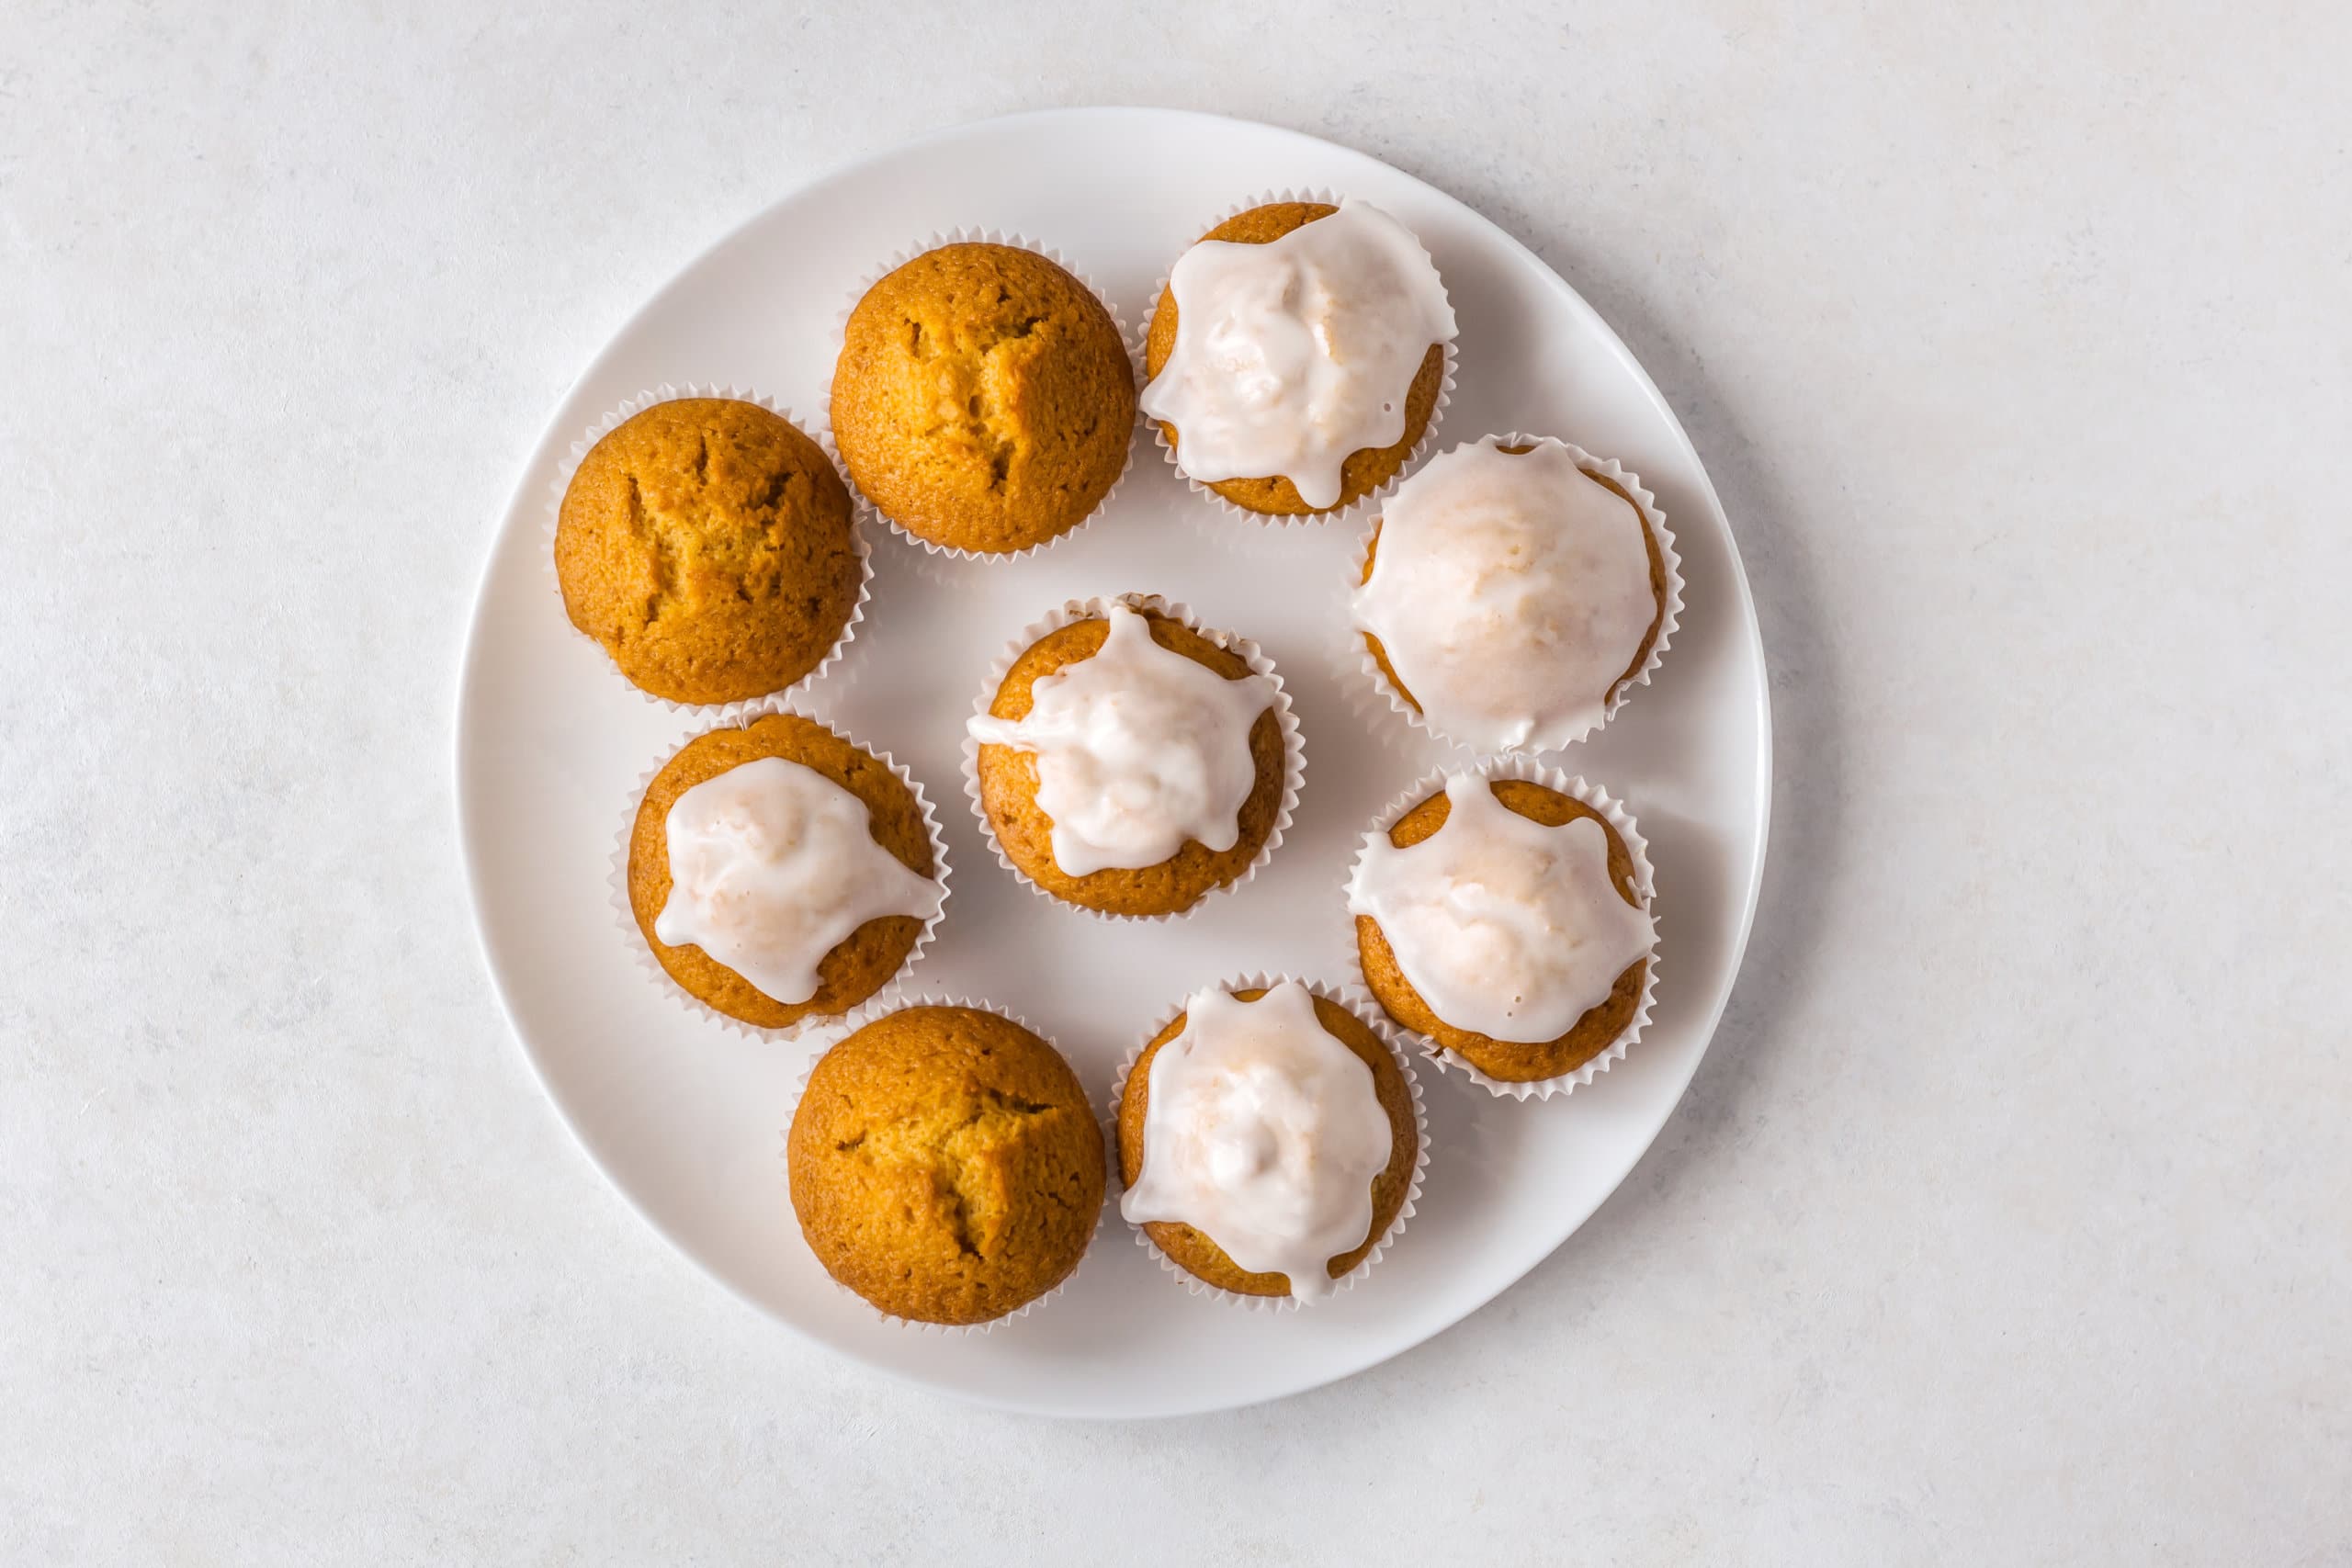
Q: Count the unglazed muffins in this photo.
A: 3